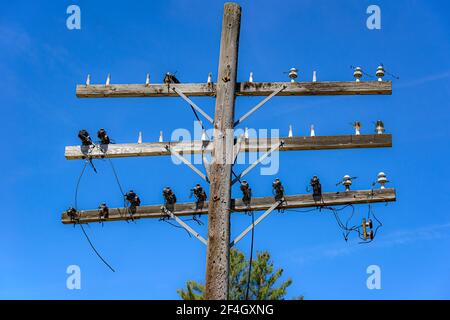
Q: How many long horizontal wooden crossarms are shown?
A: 3